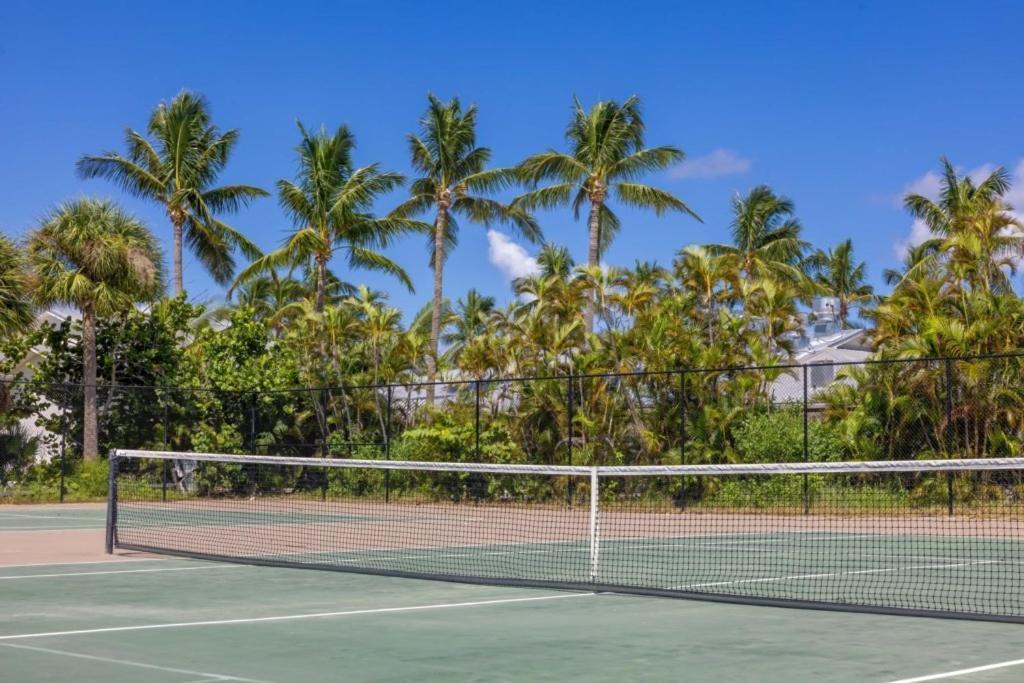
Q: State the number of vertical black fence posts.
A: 10